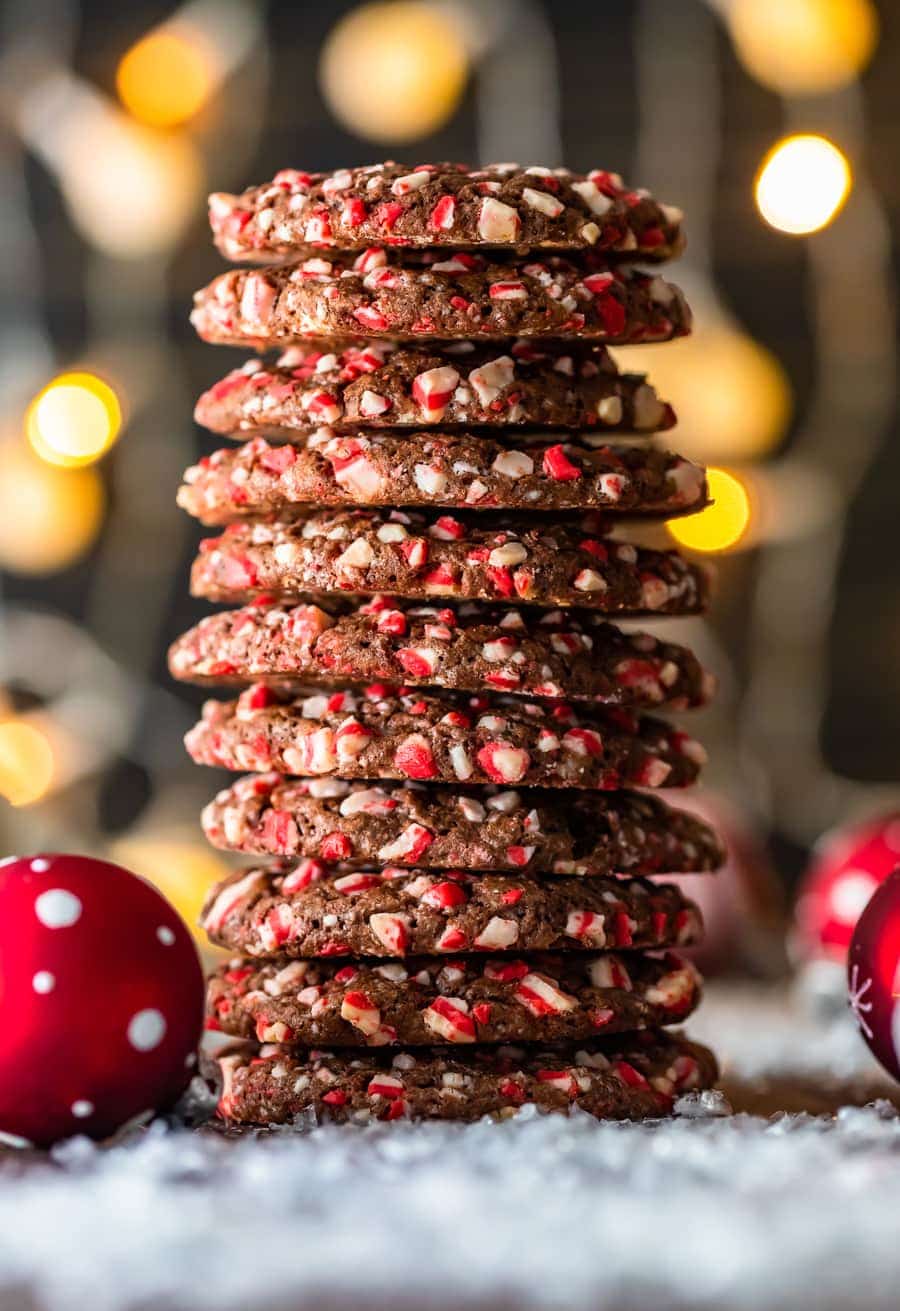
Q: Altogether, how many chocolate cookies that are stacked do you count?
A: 11